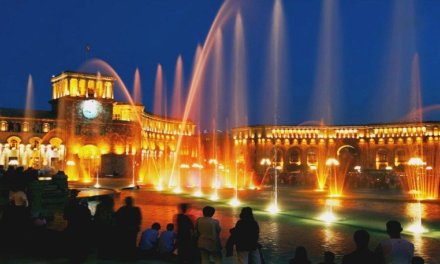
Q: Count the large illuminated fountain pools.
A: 1